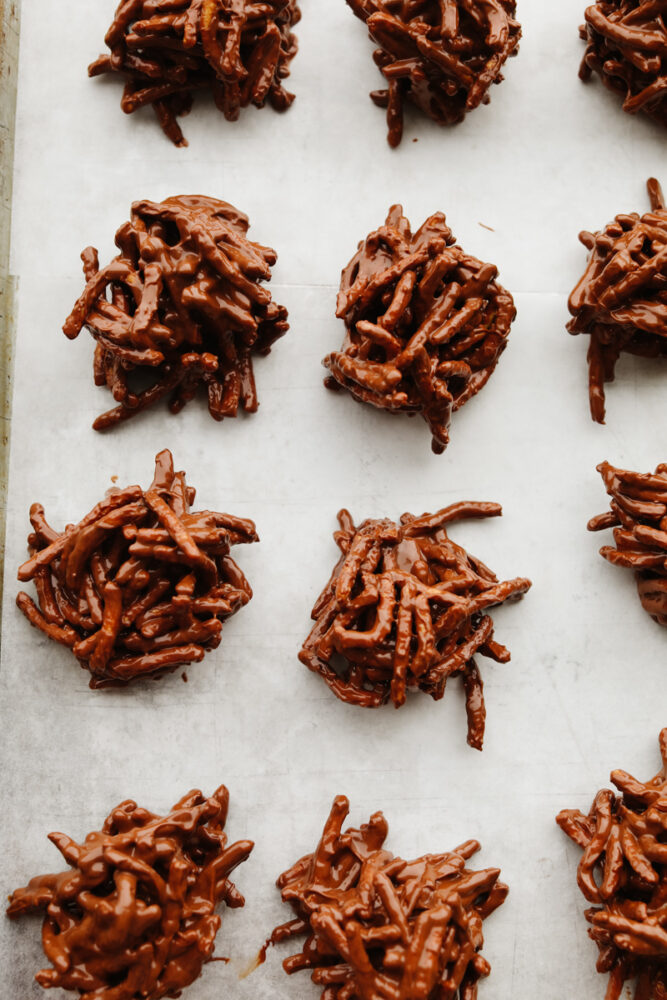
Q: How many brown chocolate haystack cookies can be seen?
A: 12